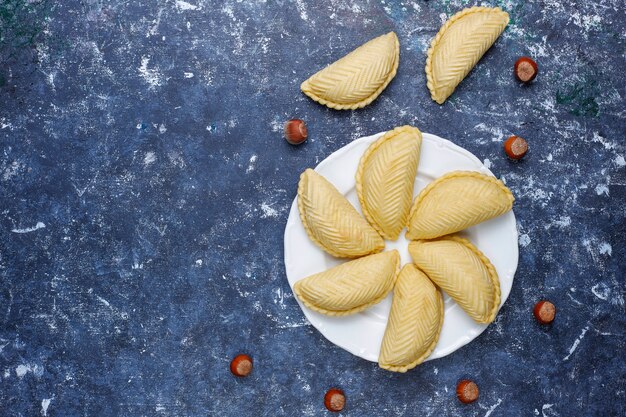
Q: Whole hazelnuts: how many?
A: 7